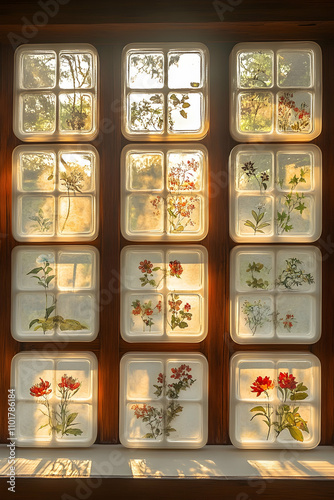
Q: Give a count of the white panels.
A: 12